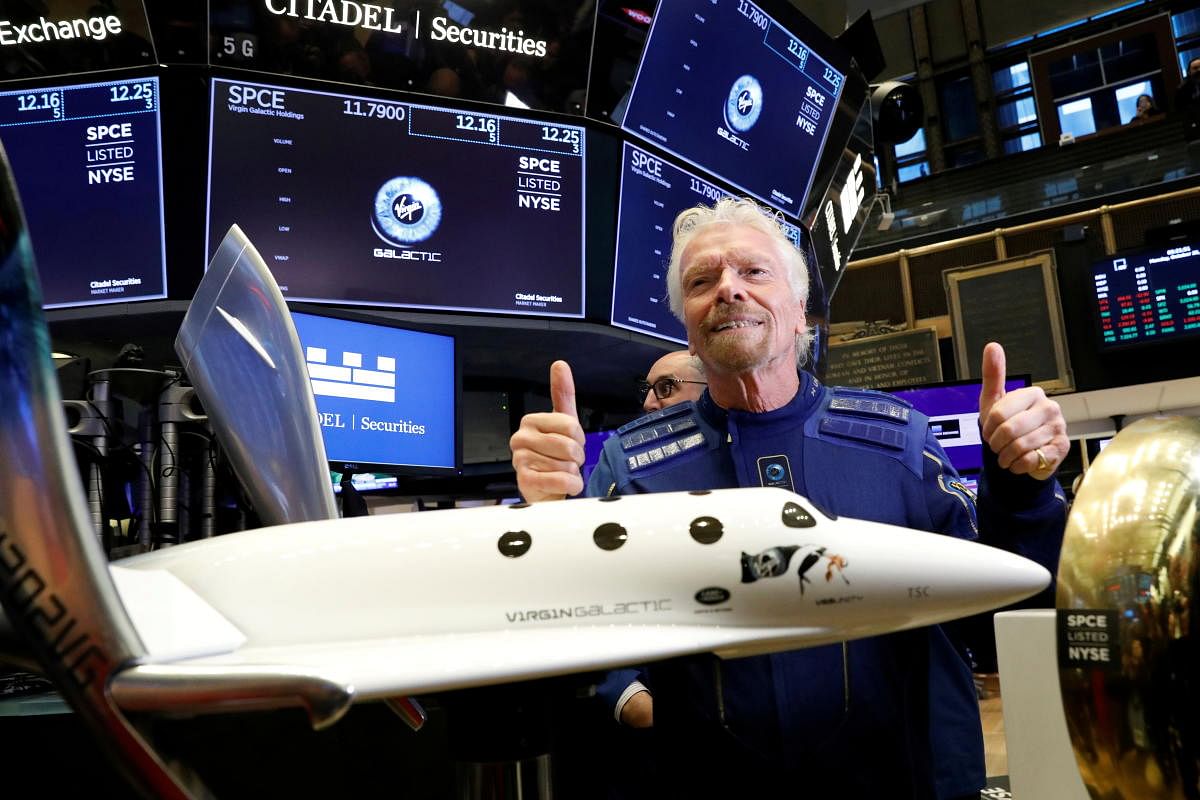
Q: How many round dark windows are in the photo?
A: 3